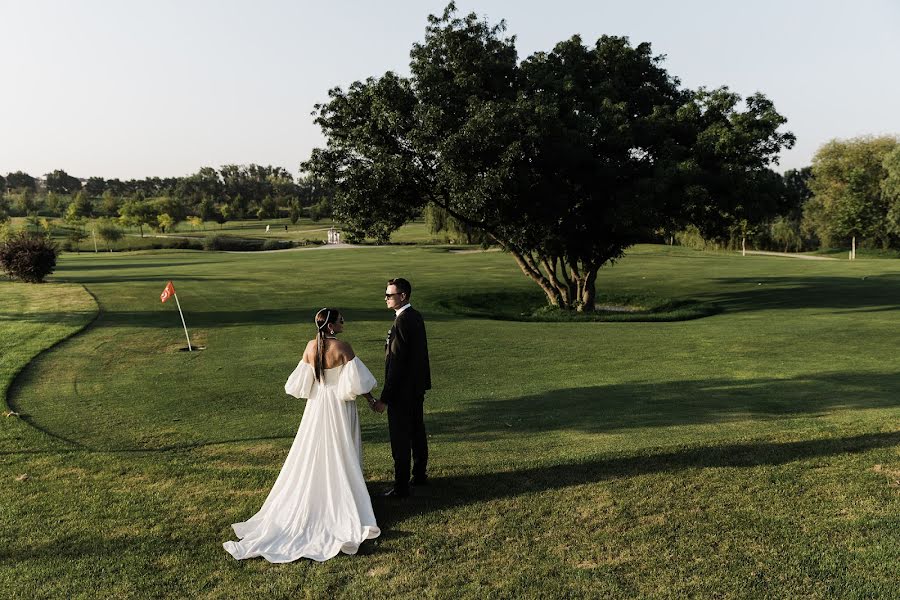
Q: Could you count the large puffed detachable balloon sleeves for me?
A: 2